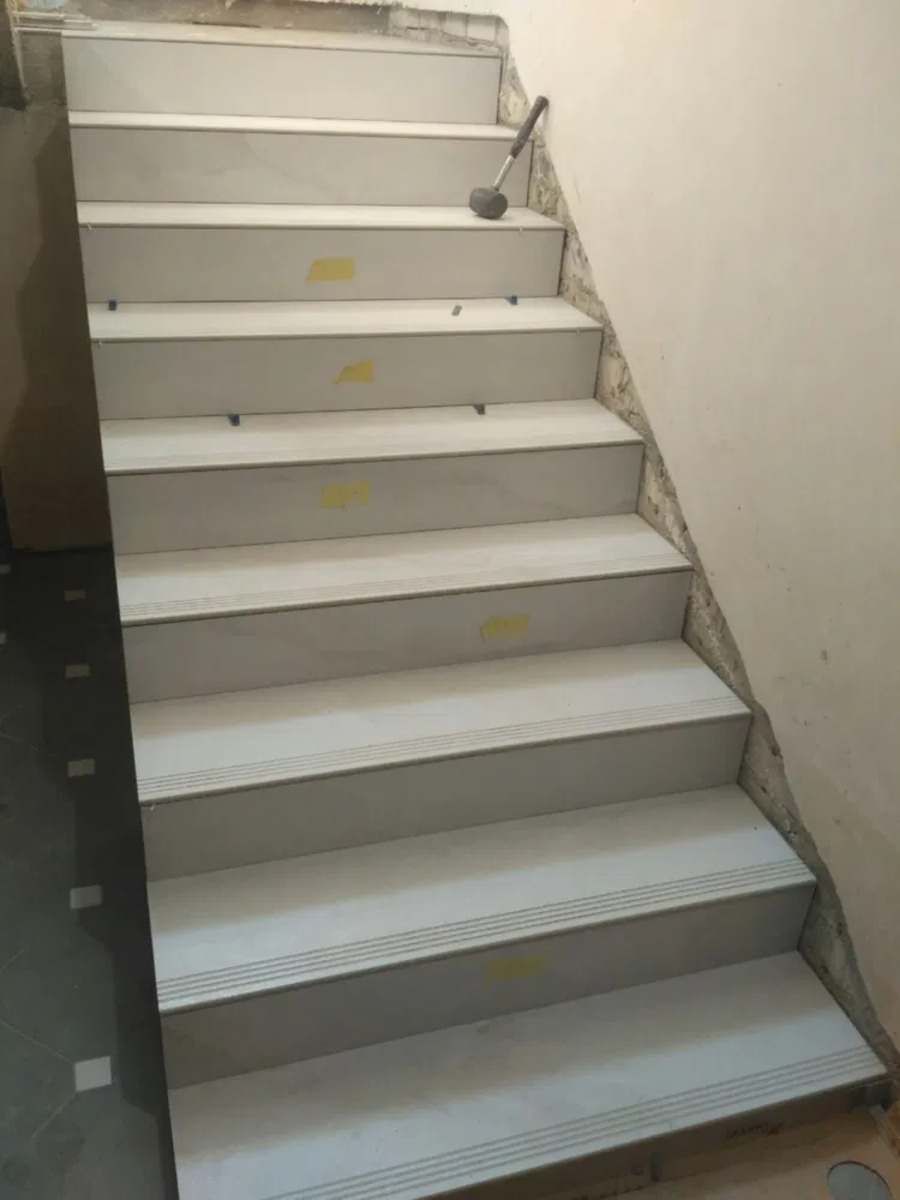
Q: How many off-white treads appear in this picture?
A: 9